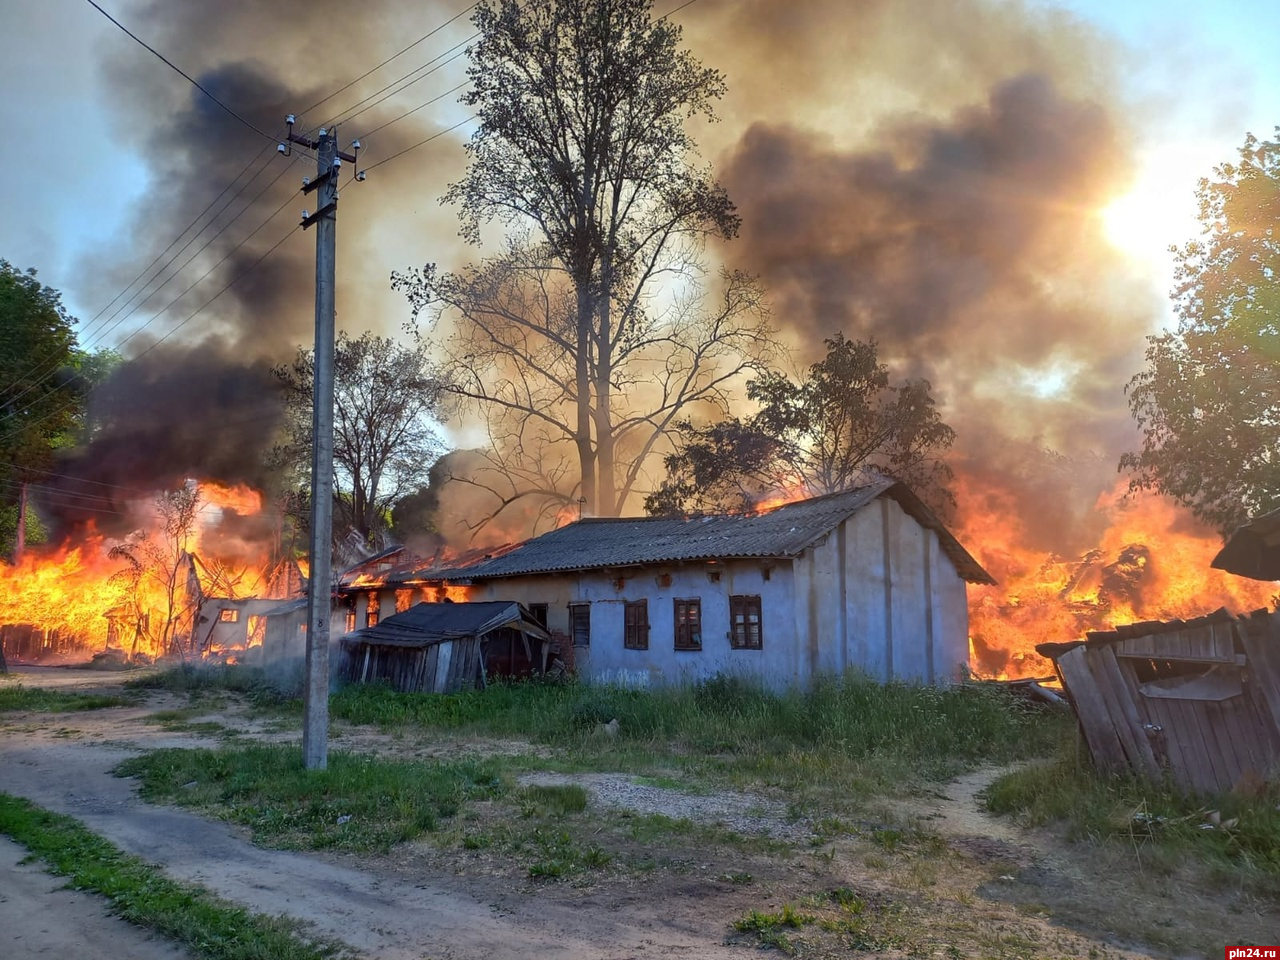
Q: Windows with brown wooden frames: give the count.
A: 3